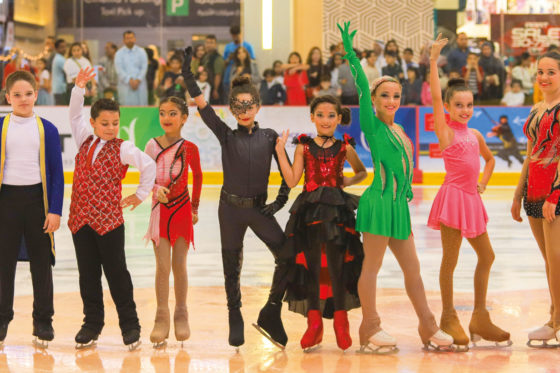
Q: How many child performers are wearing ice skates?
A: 8